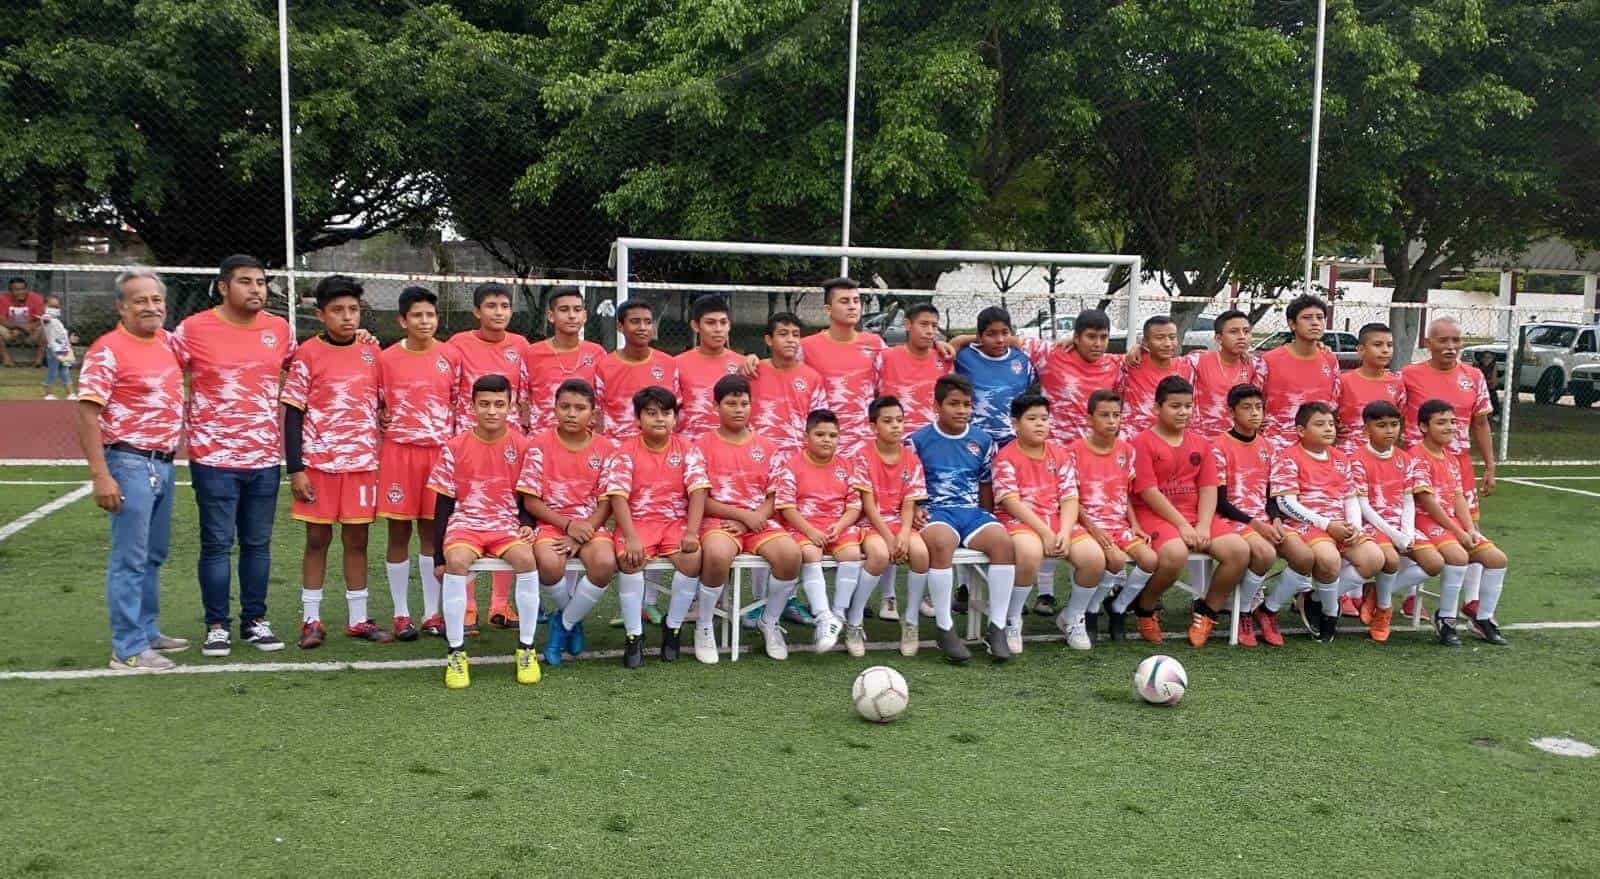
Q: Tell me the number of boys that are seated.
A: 14